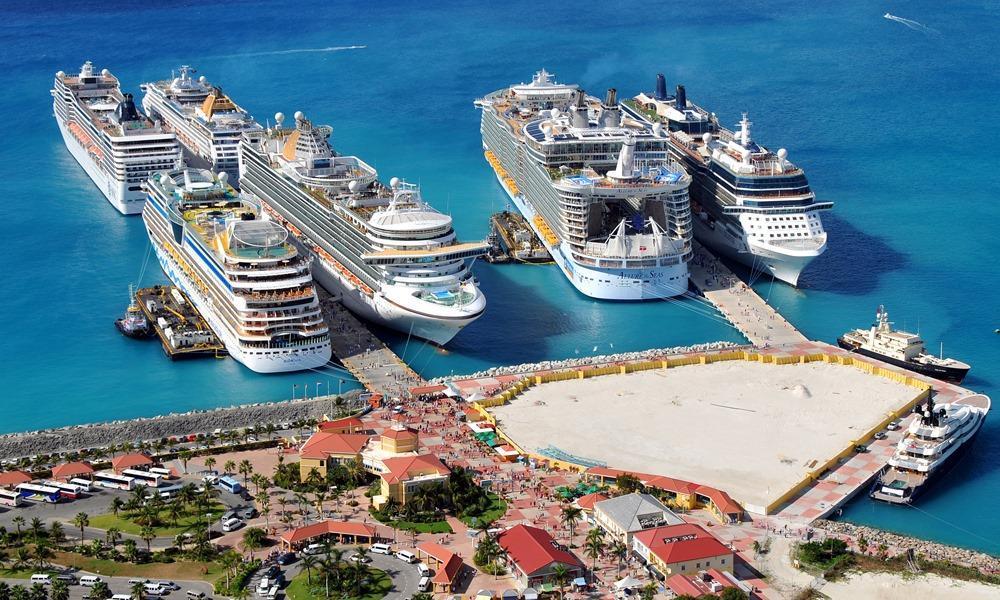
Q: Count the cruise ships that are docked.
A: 6